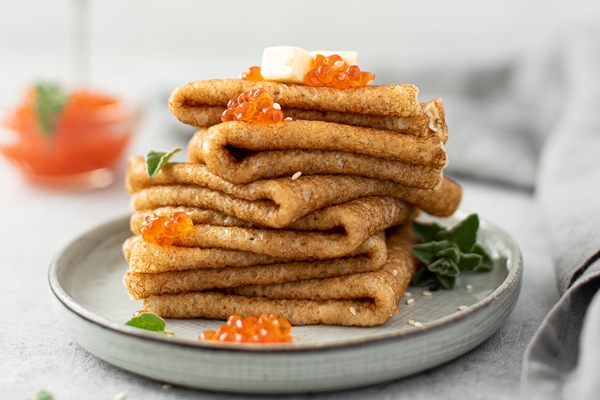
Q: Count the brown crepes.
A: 6